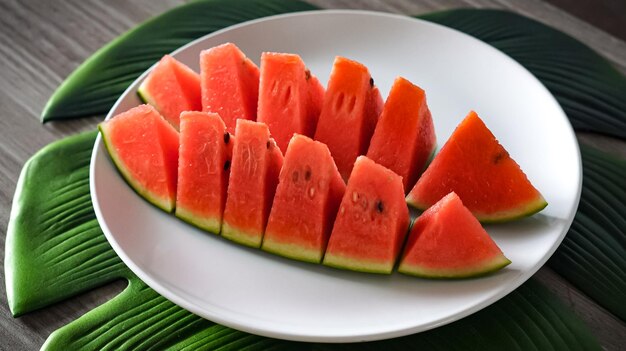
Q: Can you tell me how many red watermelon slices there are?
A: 12